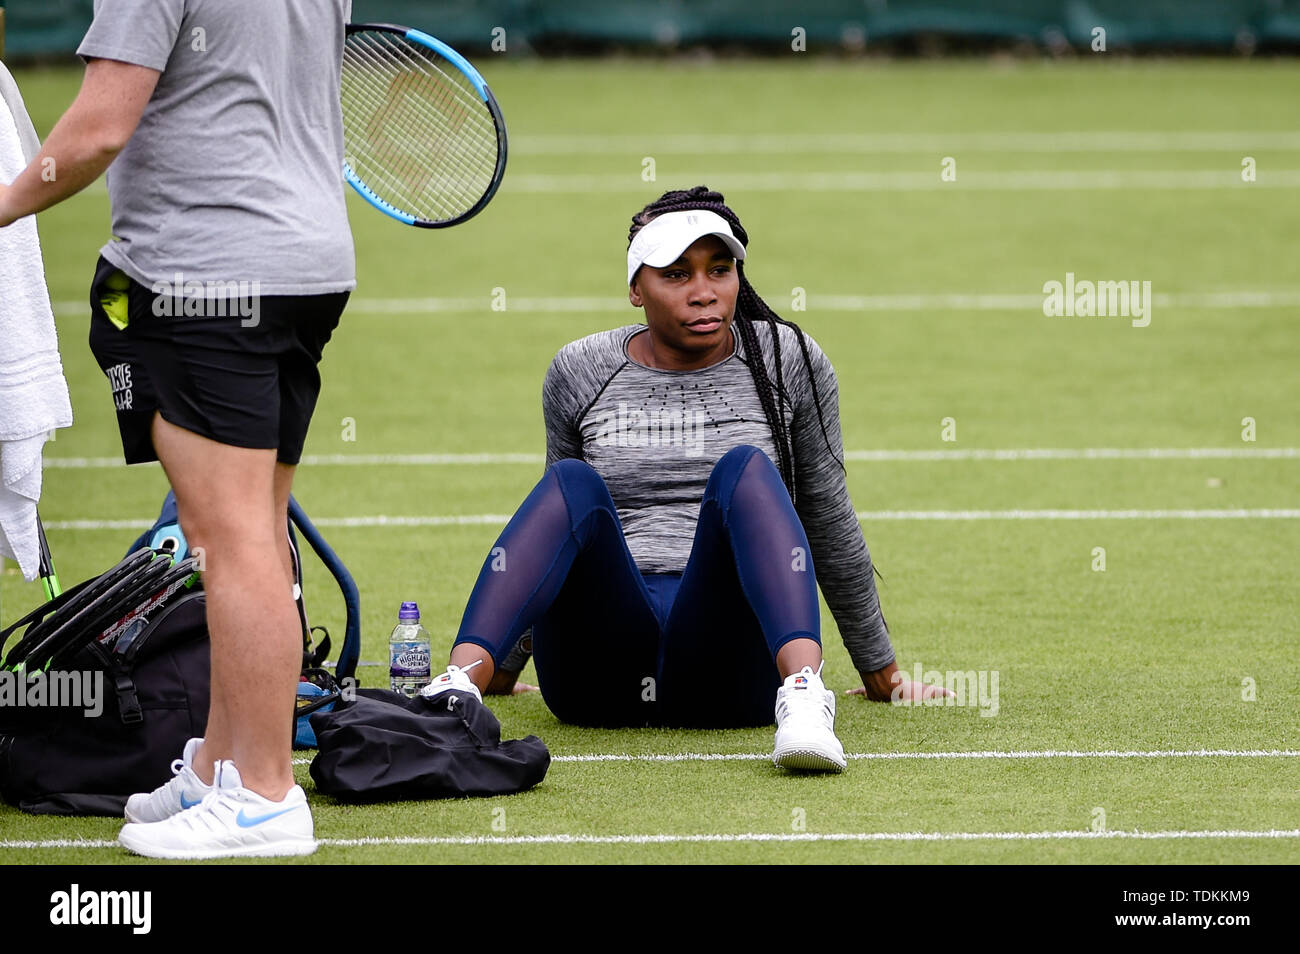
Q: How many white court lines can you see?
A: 7